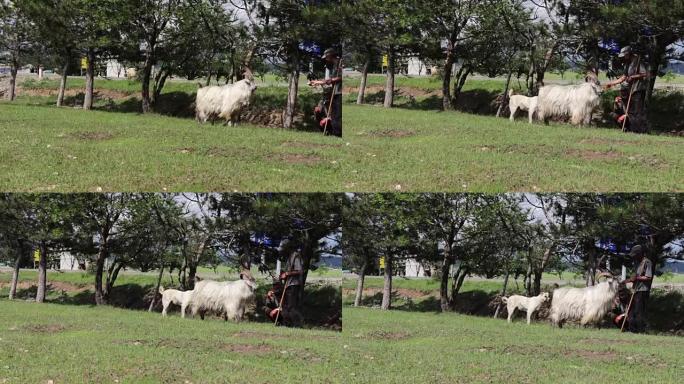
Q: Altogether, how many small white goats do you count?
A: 3